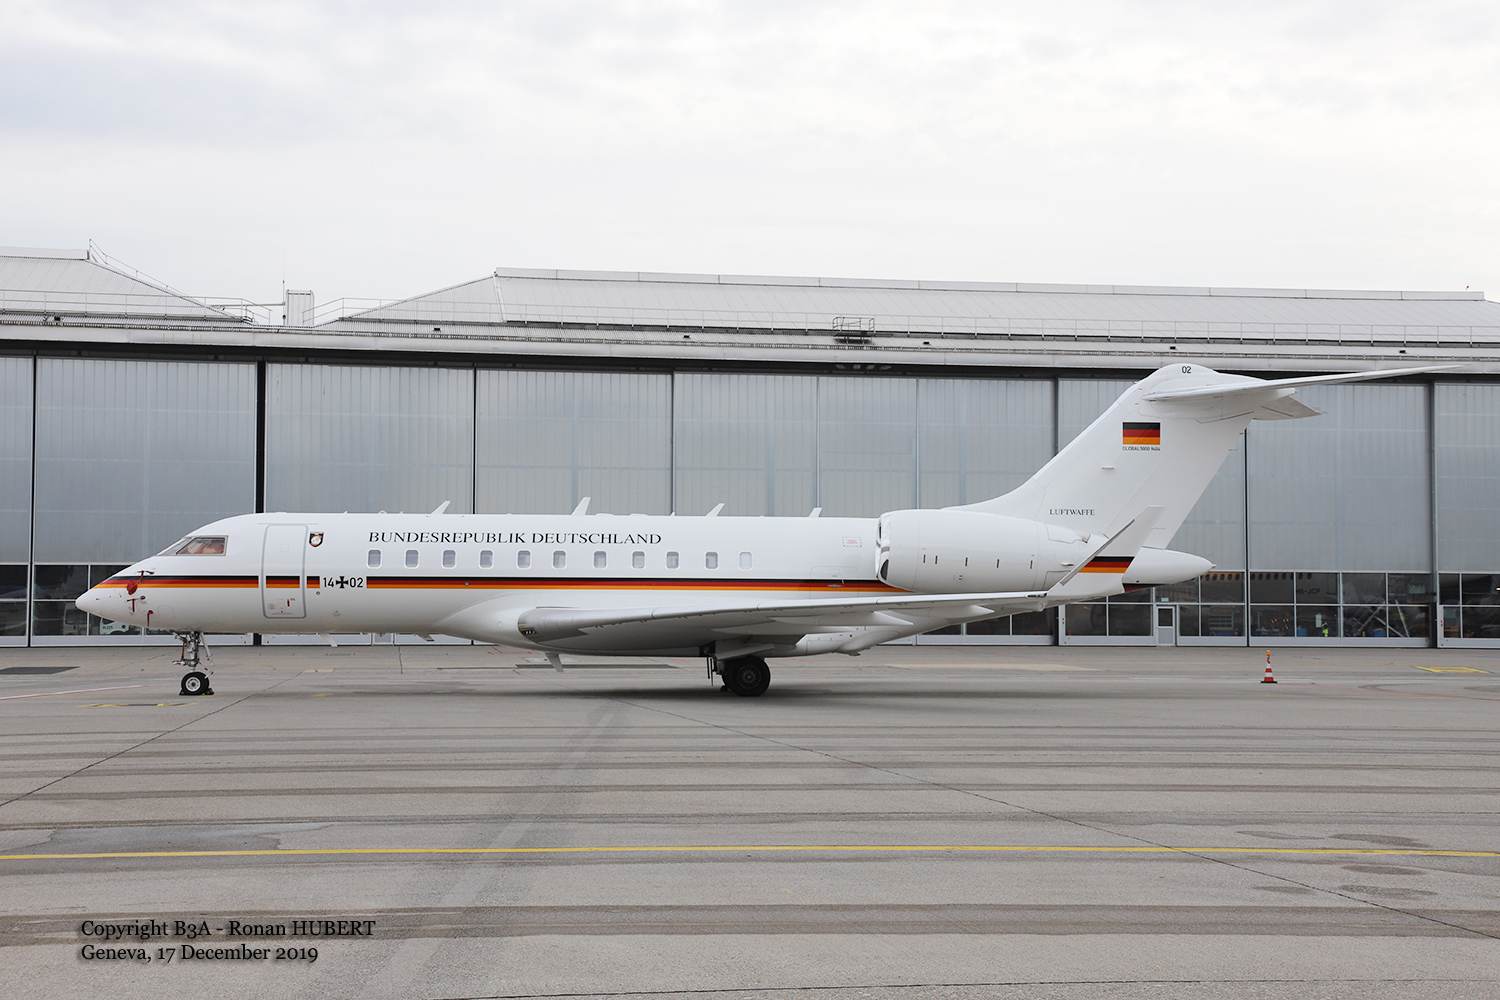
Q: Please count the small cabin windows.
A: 11